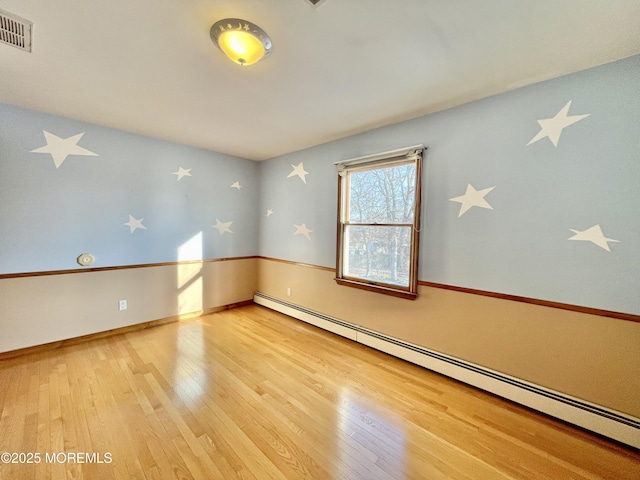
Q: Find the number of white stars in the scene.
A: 11